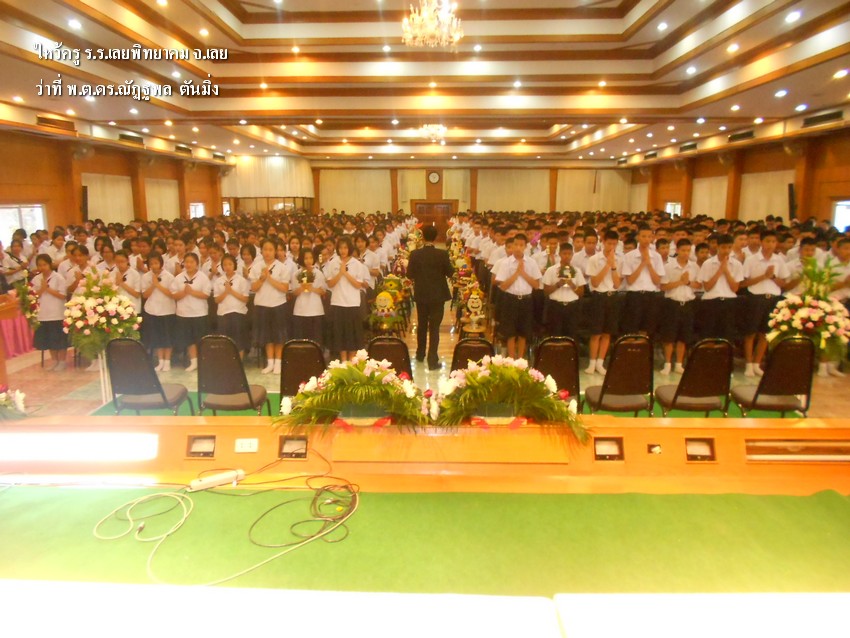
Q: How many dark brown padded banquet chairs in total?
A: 9